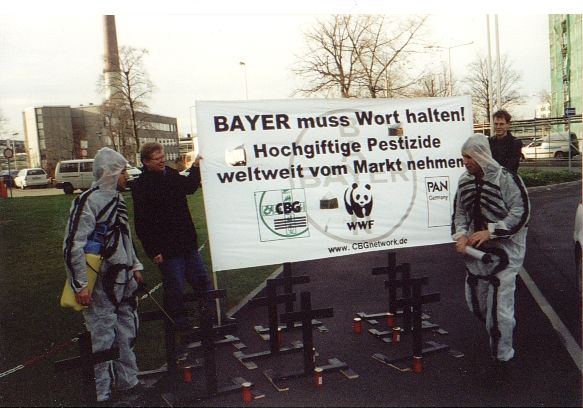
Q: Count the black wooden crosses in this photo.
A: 10